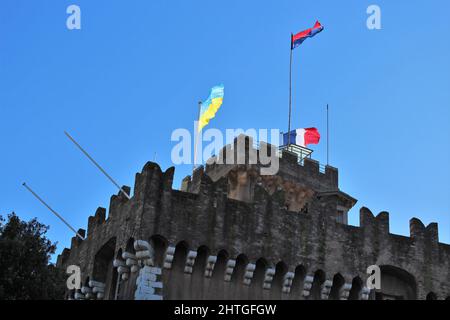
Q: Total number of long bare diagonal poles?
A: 2